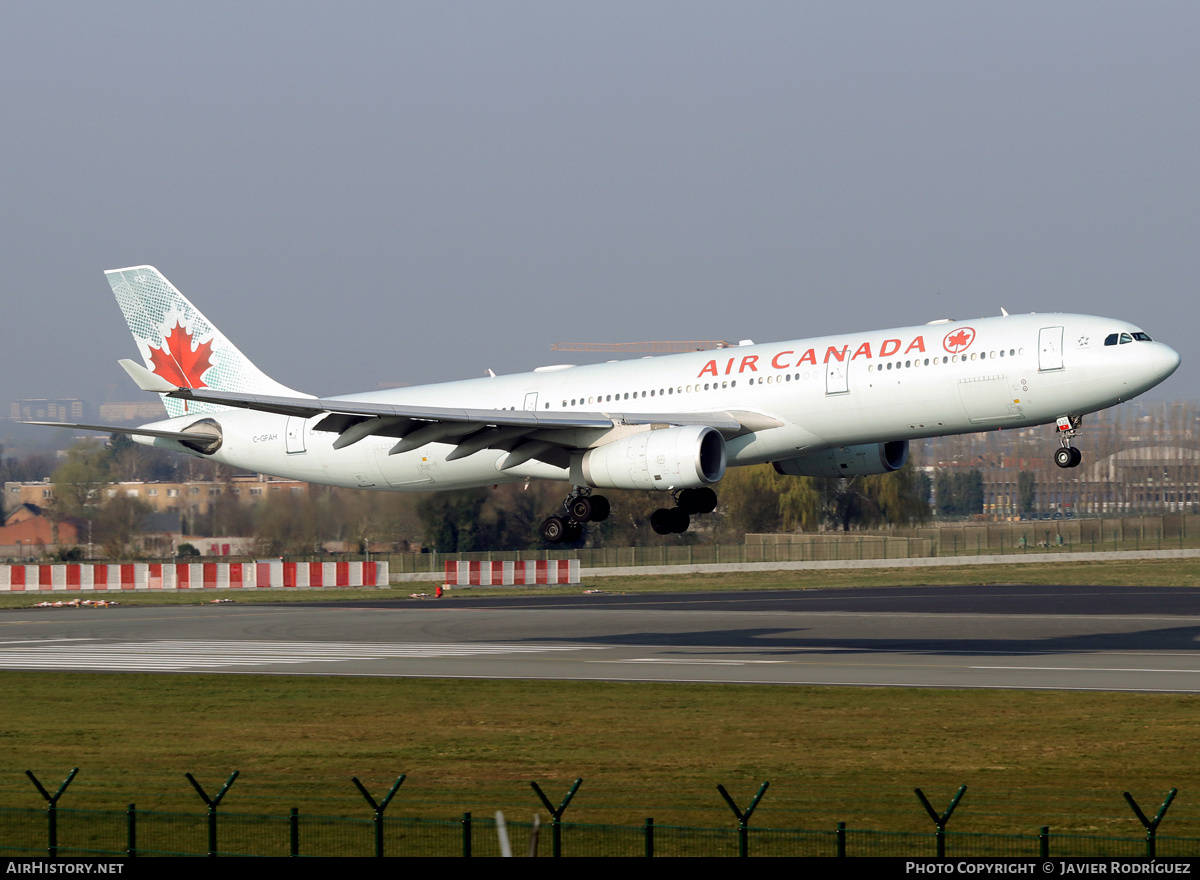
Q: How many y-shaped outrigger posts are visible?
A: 7